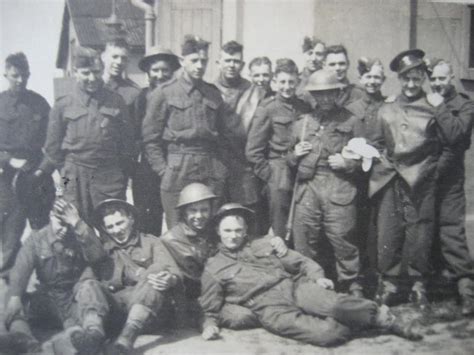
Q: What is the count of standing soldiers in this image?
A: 14